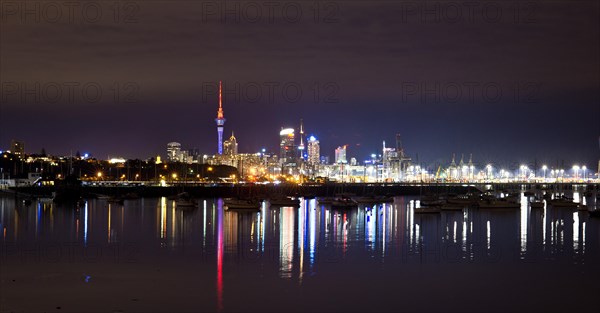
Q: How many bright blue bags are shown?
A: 0